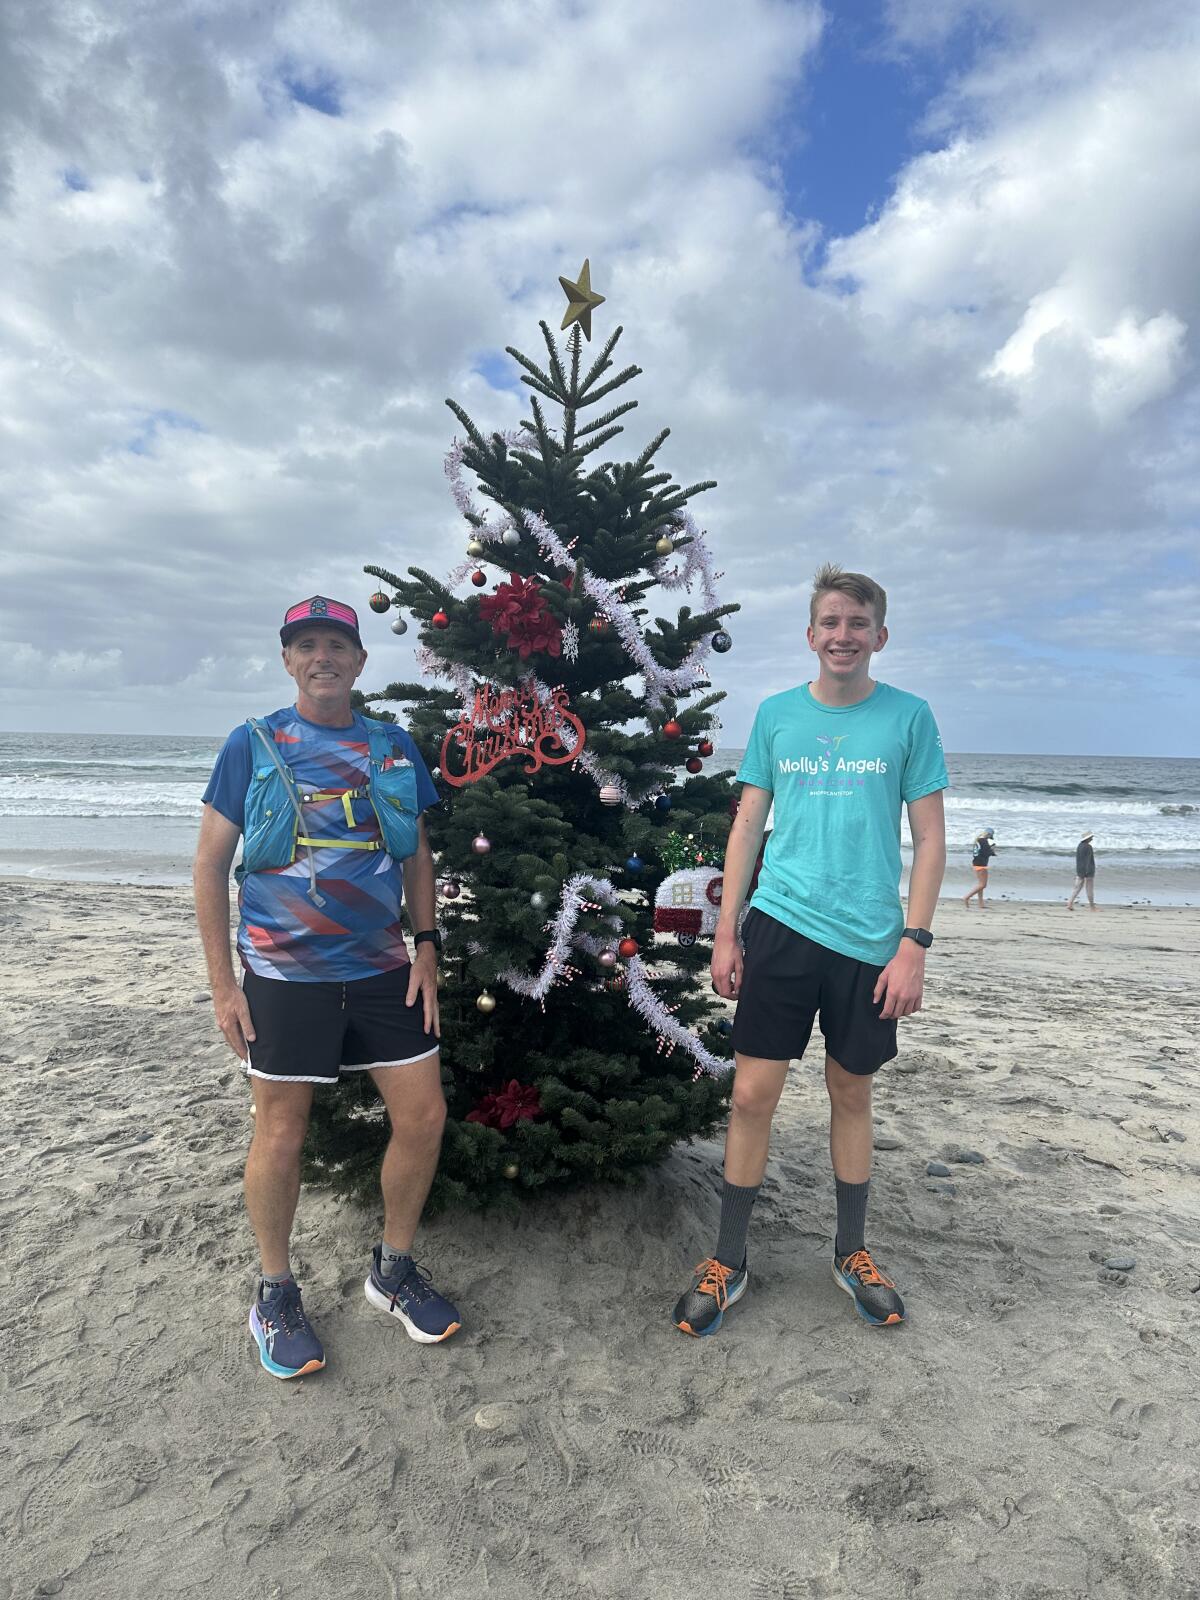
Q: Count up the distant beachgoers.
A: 2